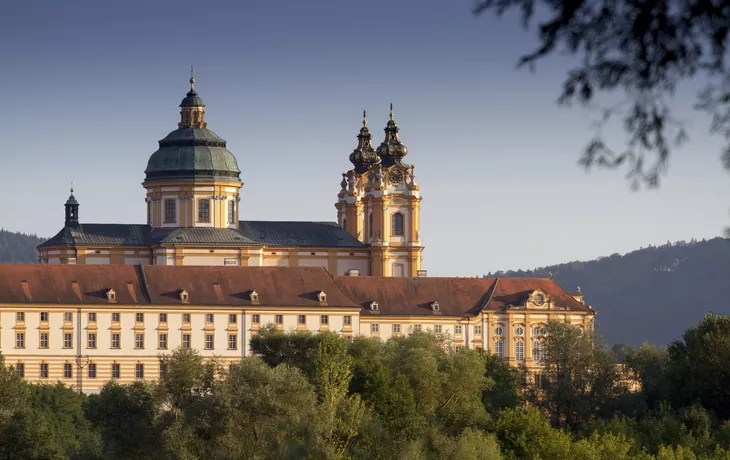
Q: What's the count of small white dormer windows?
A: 6